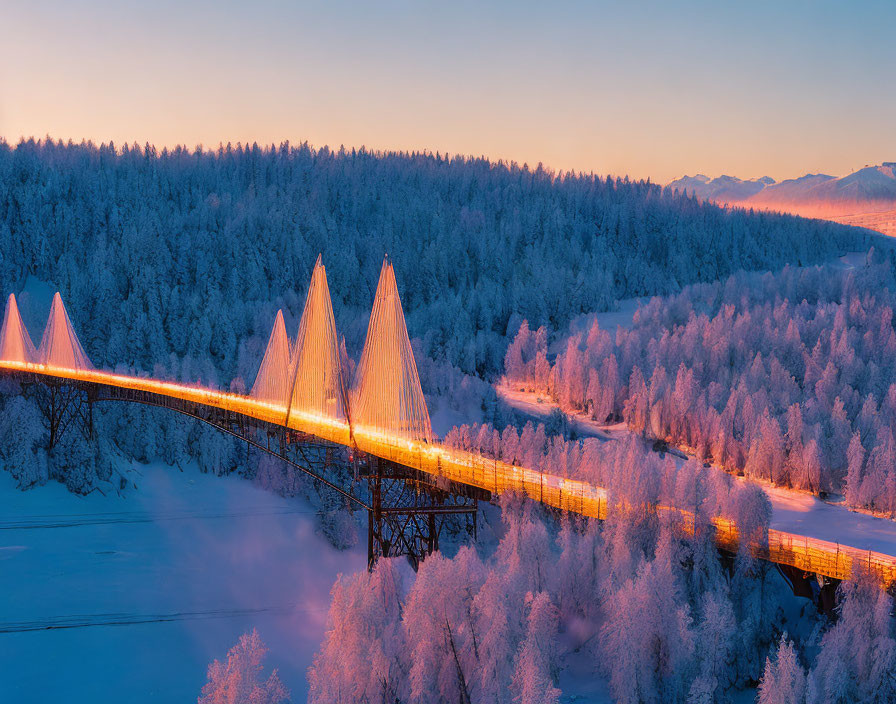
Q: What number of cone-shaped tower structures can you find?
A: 5